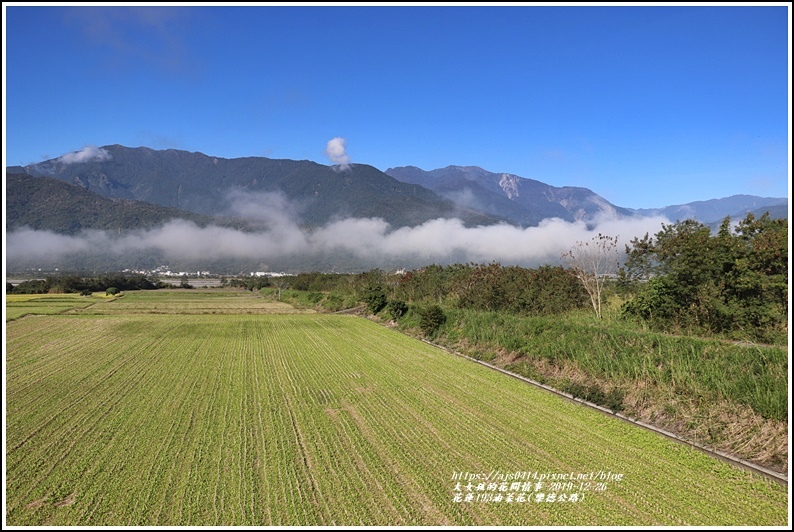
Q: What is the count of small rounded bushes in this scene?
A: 3